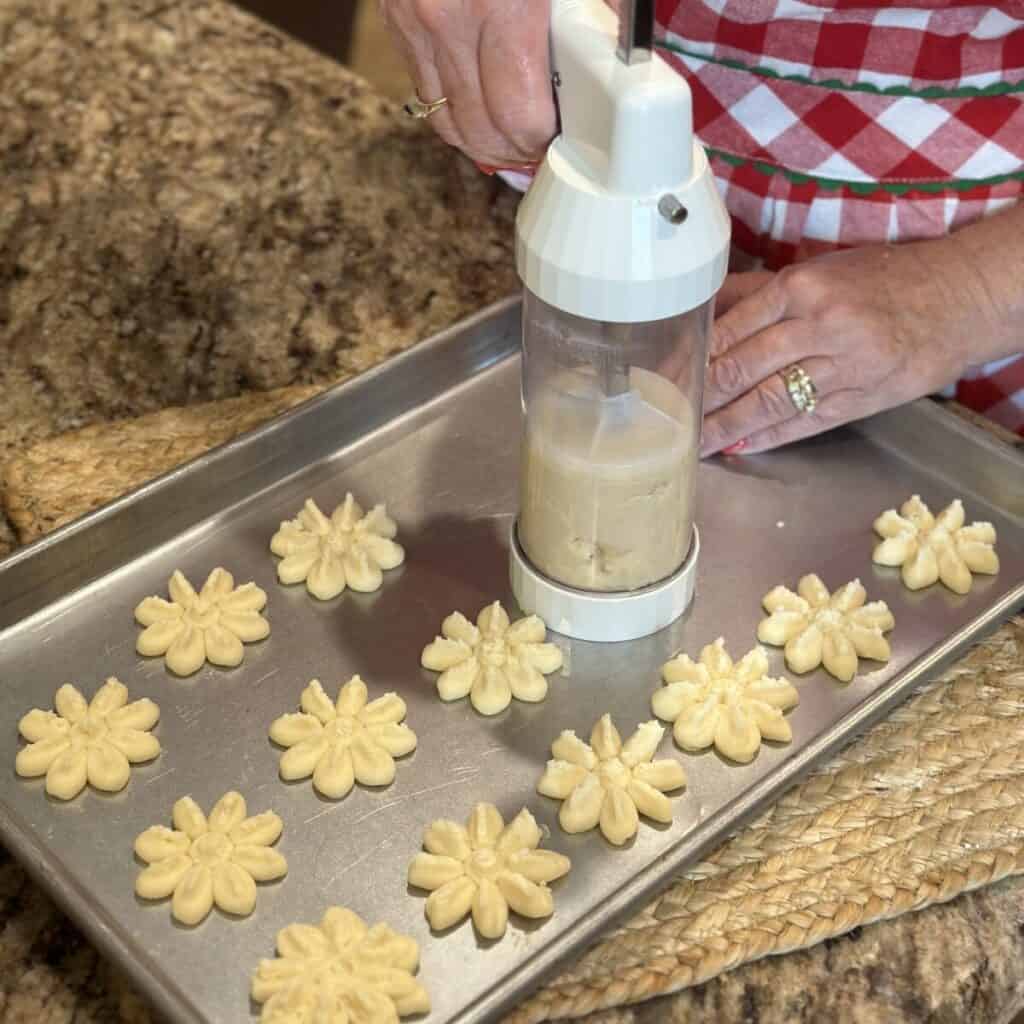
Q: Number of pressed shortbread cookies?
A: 12